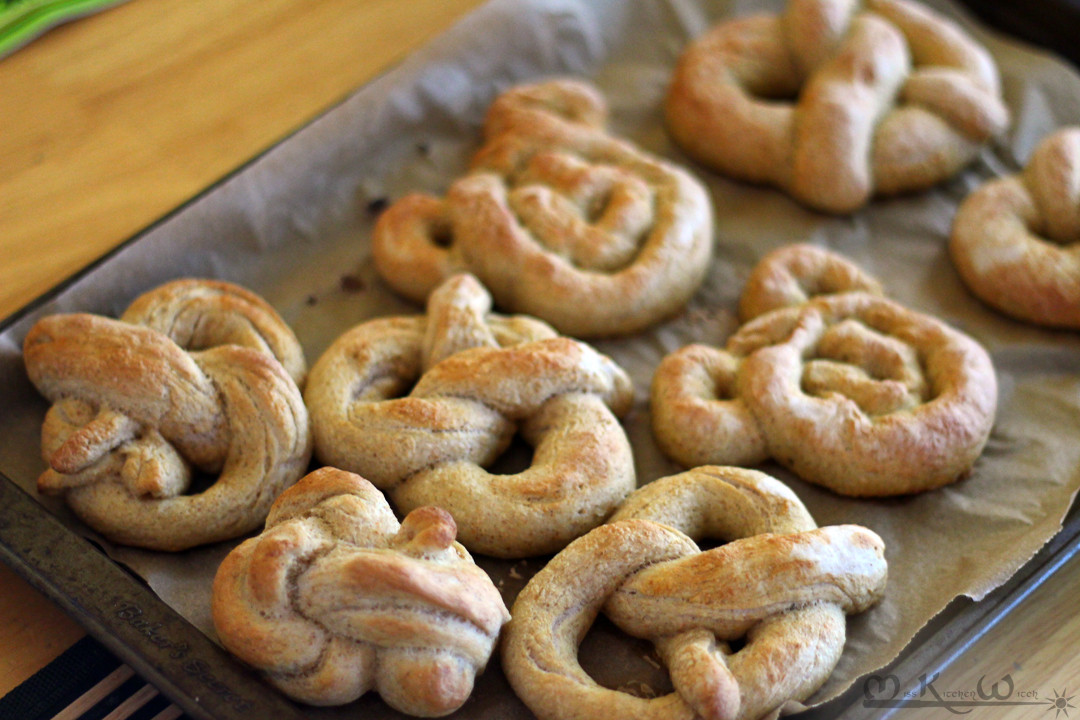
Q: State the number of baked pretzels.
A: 8